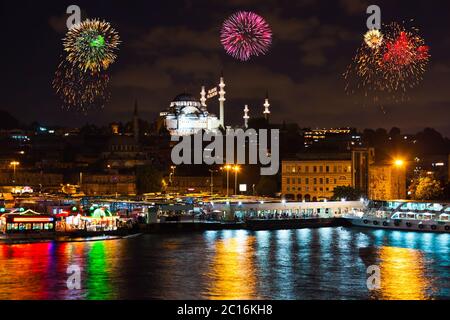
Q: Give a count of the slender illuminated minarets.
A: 4